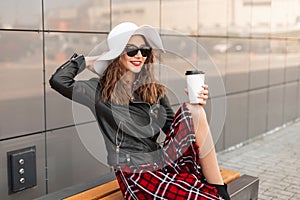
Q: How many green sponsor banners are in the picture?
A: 0